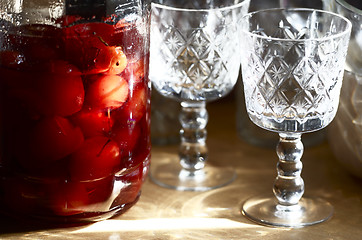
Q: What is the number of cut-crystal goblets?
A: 2